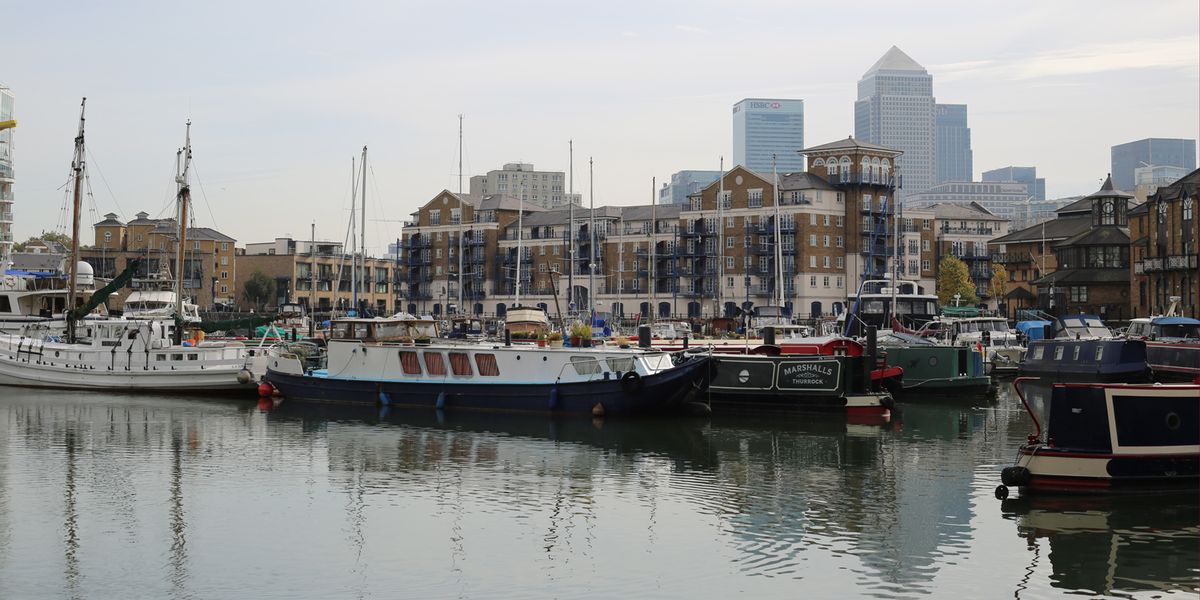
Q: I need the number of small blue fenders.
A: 3